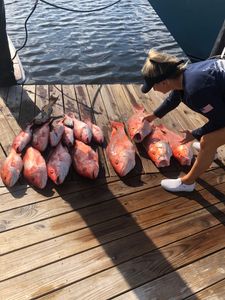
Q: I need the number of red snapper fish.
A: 14